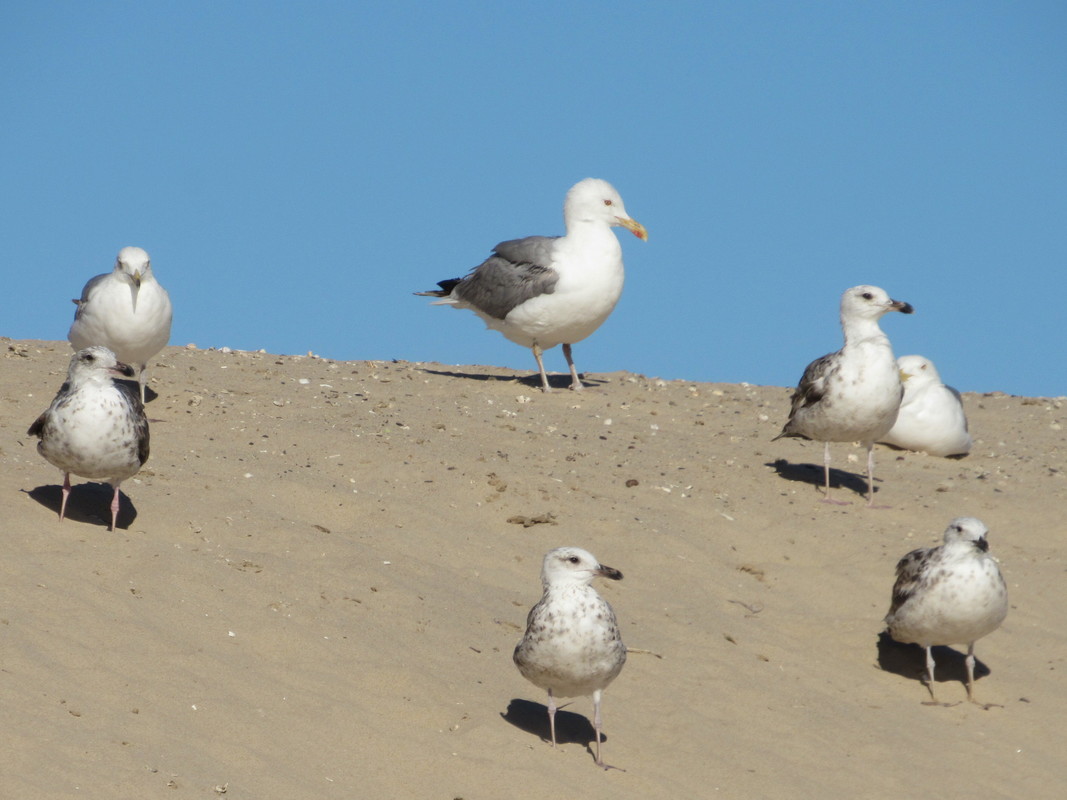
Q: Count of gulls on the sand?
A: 7